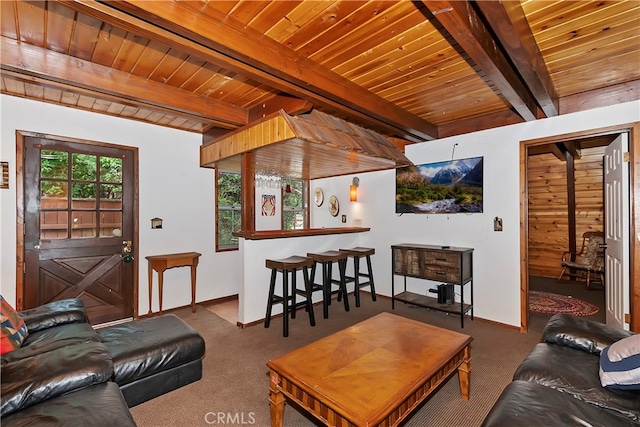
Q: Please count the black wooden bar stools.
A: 3